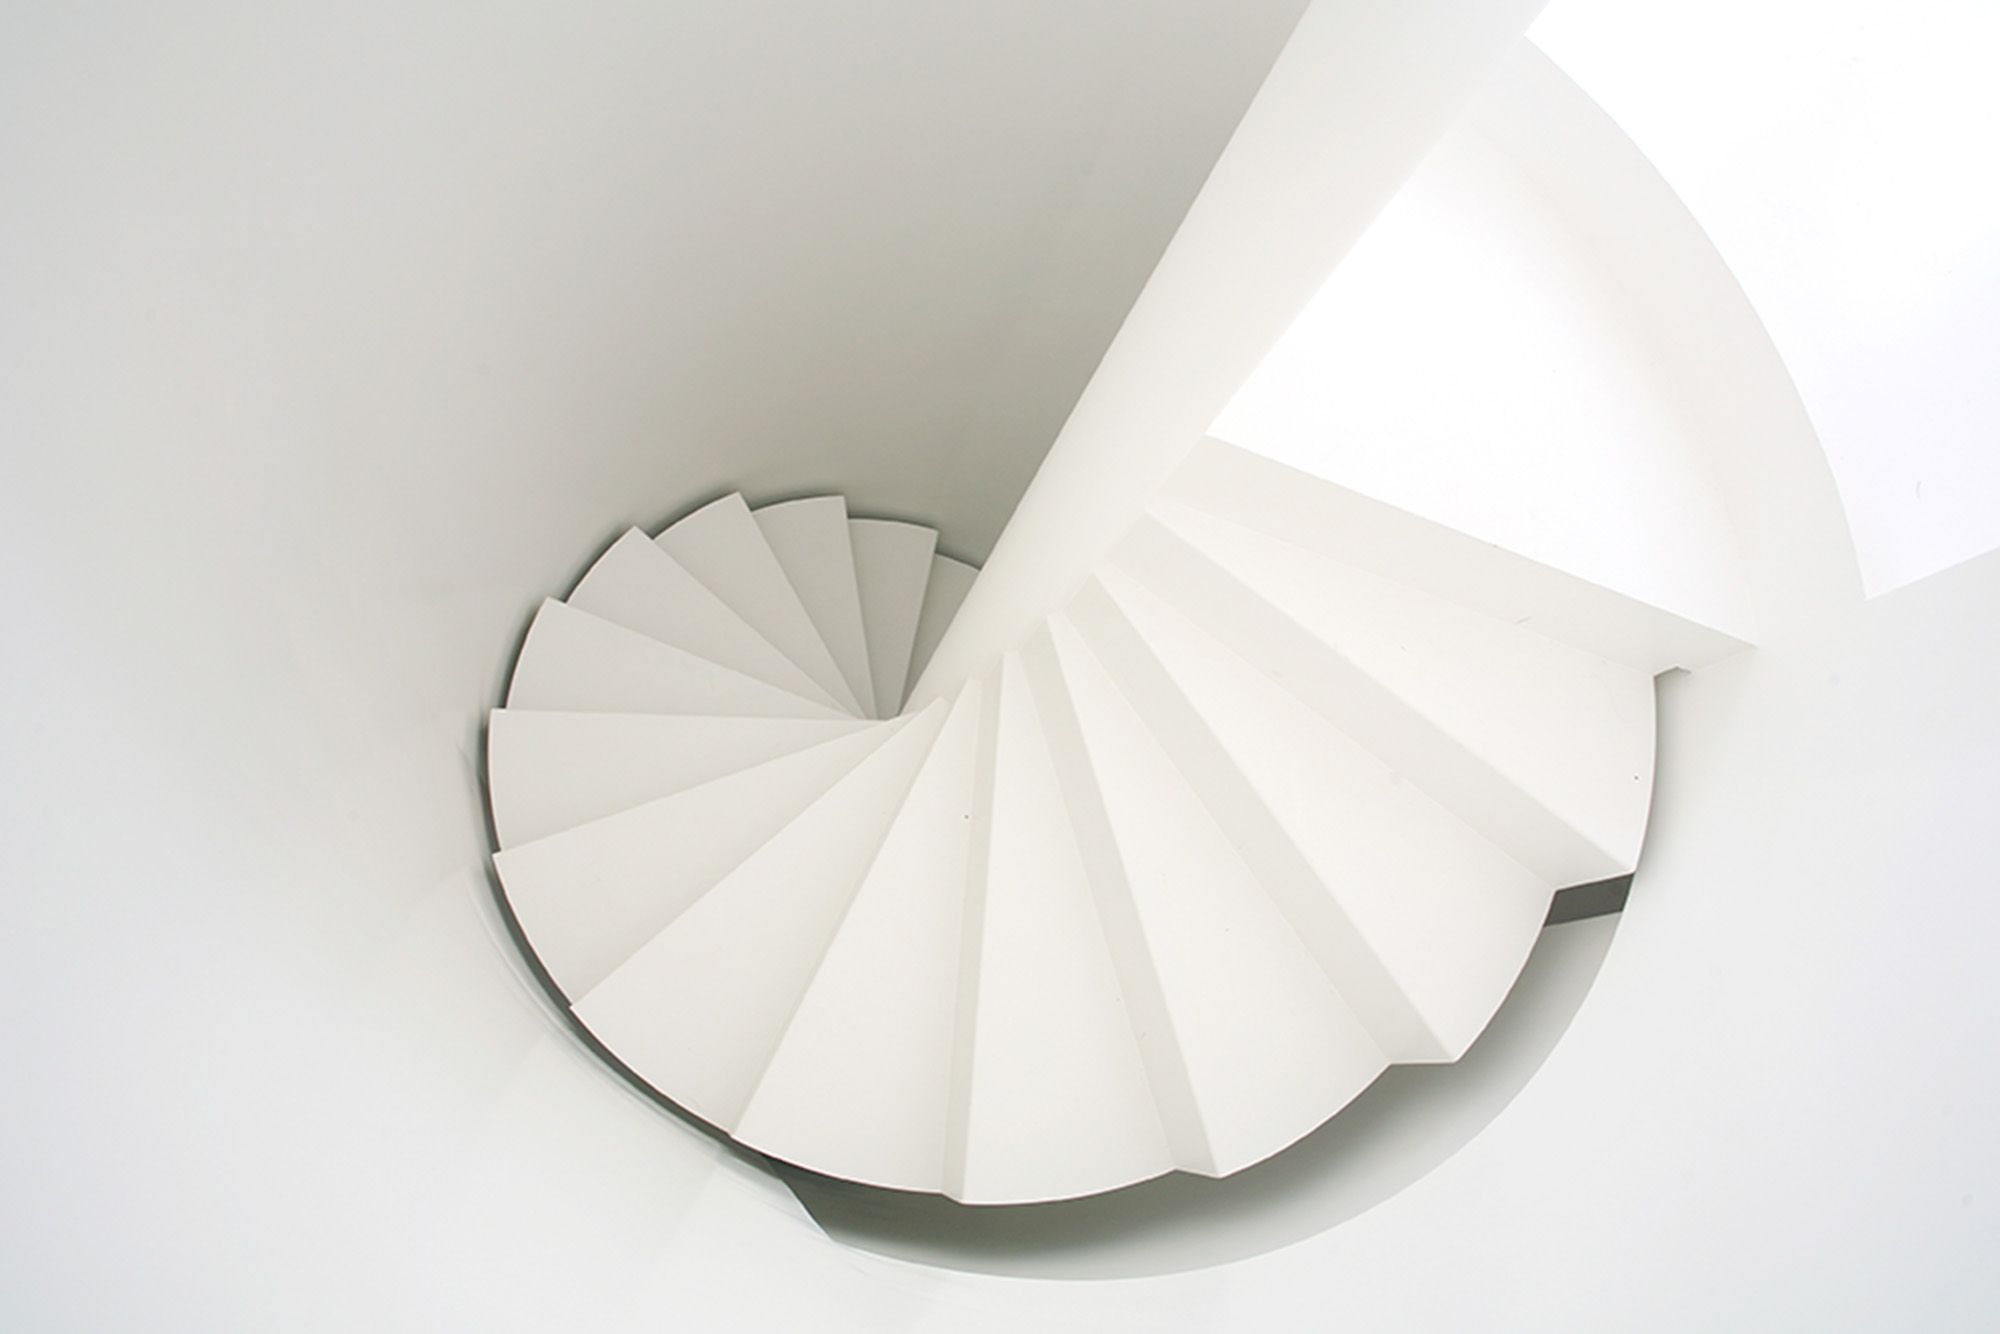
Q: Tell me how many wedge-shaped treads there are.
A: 15